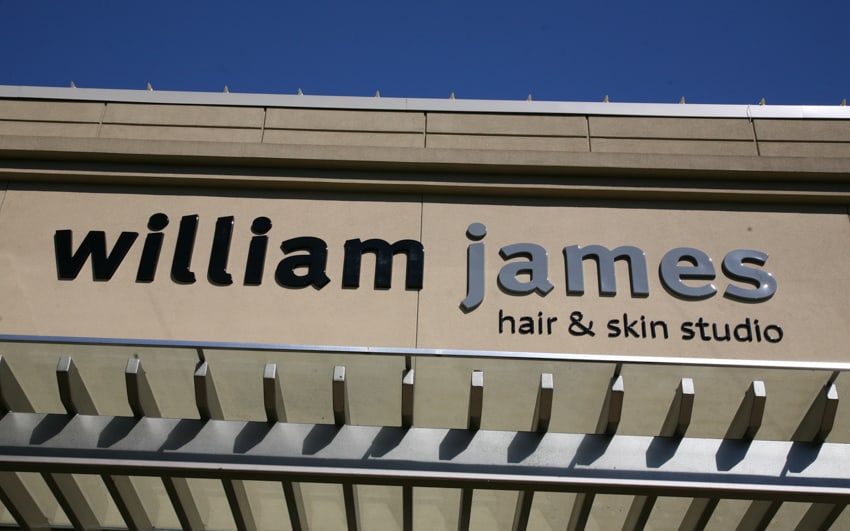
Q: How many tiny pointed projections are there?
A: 11